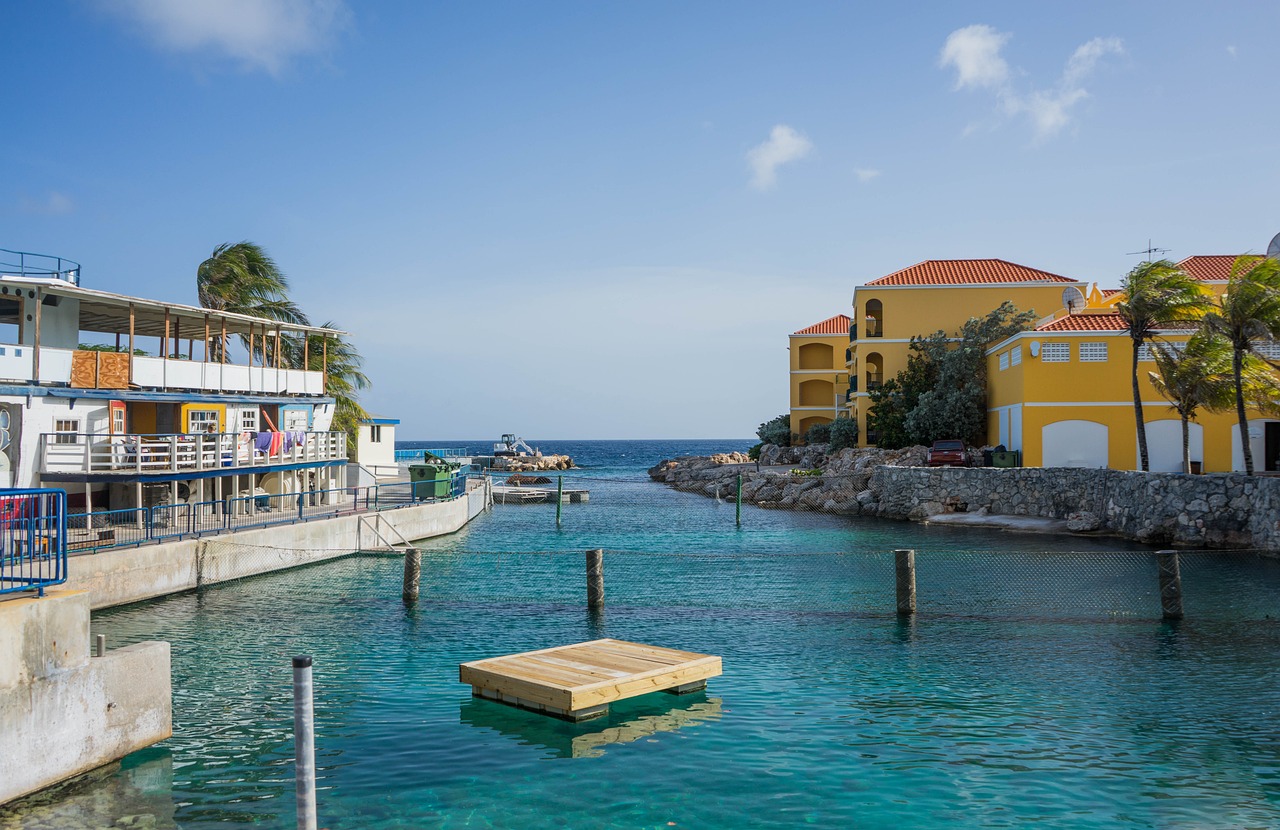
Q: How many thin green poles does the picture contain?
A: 2